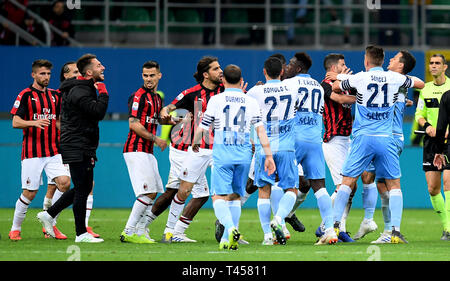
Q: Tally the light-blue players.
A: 5